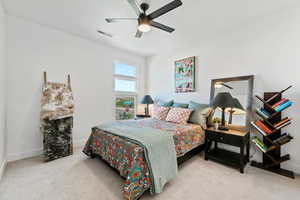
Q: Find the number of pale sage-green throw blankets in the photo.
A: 1